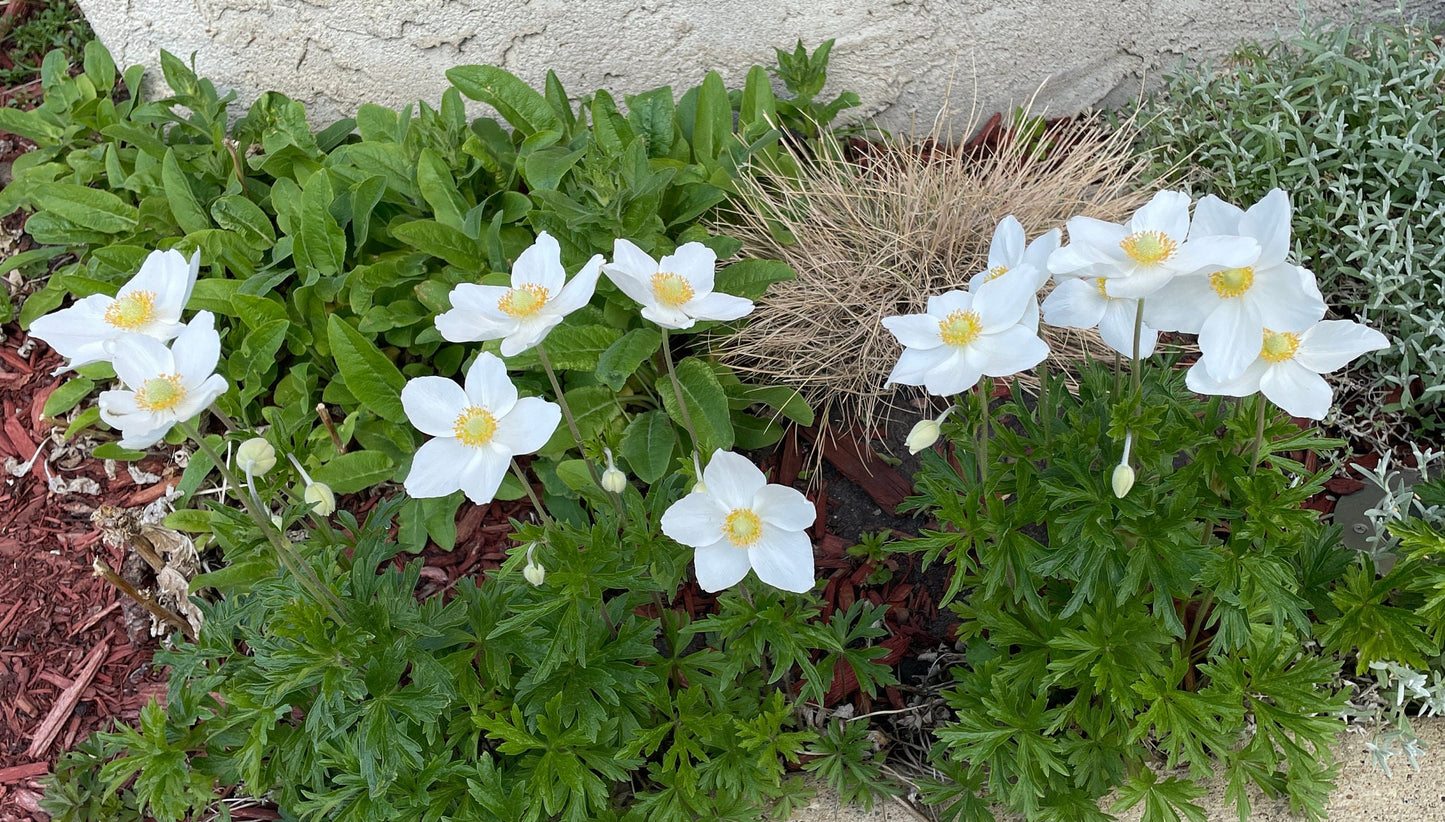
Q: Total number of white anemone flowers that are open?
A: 12